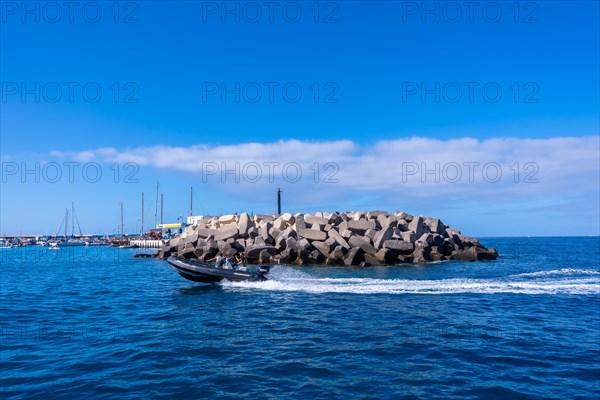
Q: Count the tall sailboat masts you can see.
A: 7